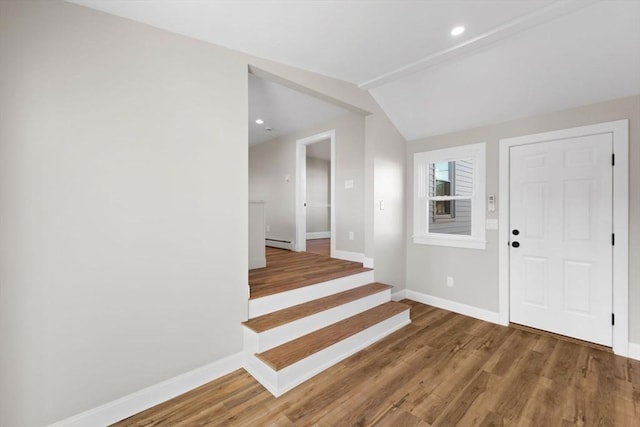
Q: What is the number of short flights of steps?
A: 1